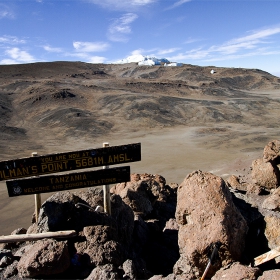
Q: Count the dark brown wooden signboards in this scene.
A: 2